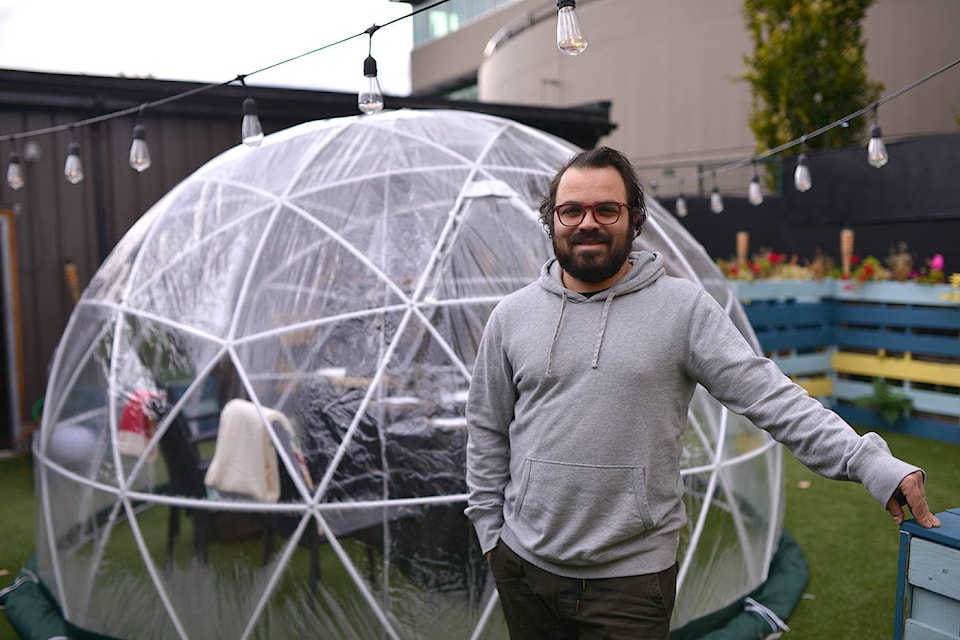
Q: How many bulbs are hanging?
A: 11